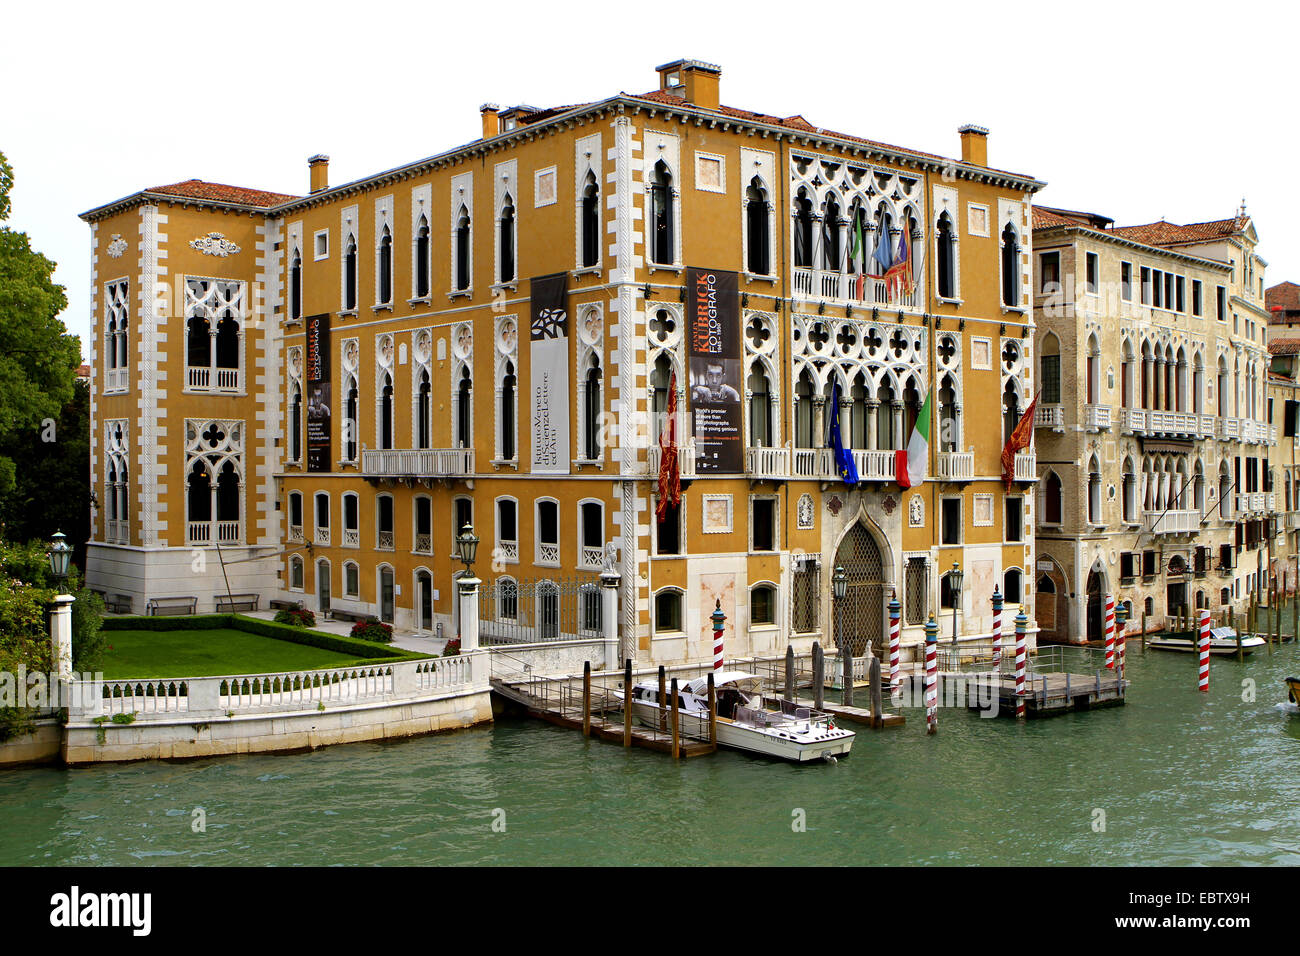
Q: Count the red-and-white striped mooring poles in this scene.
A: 8